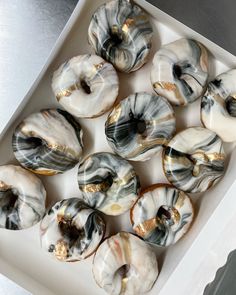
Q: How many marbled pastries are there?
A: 12